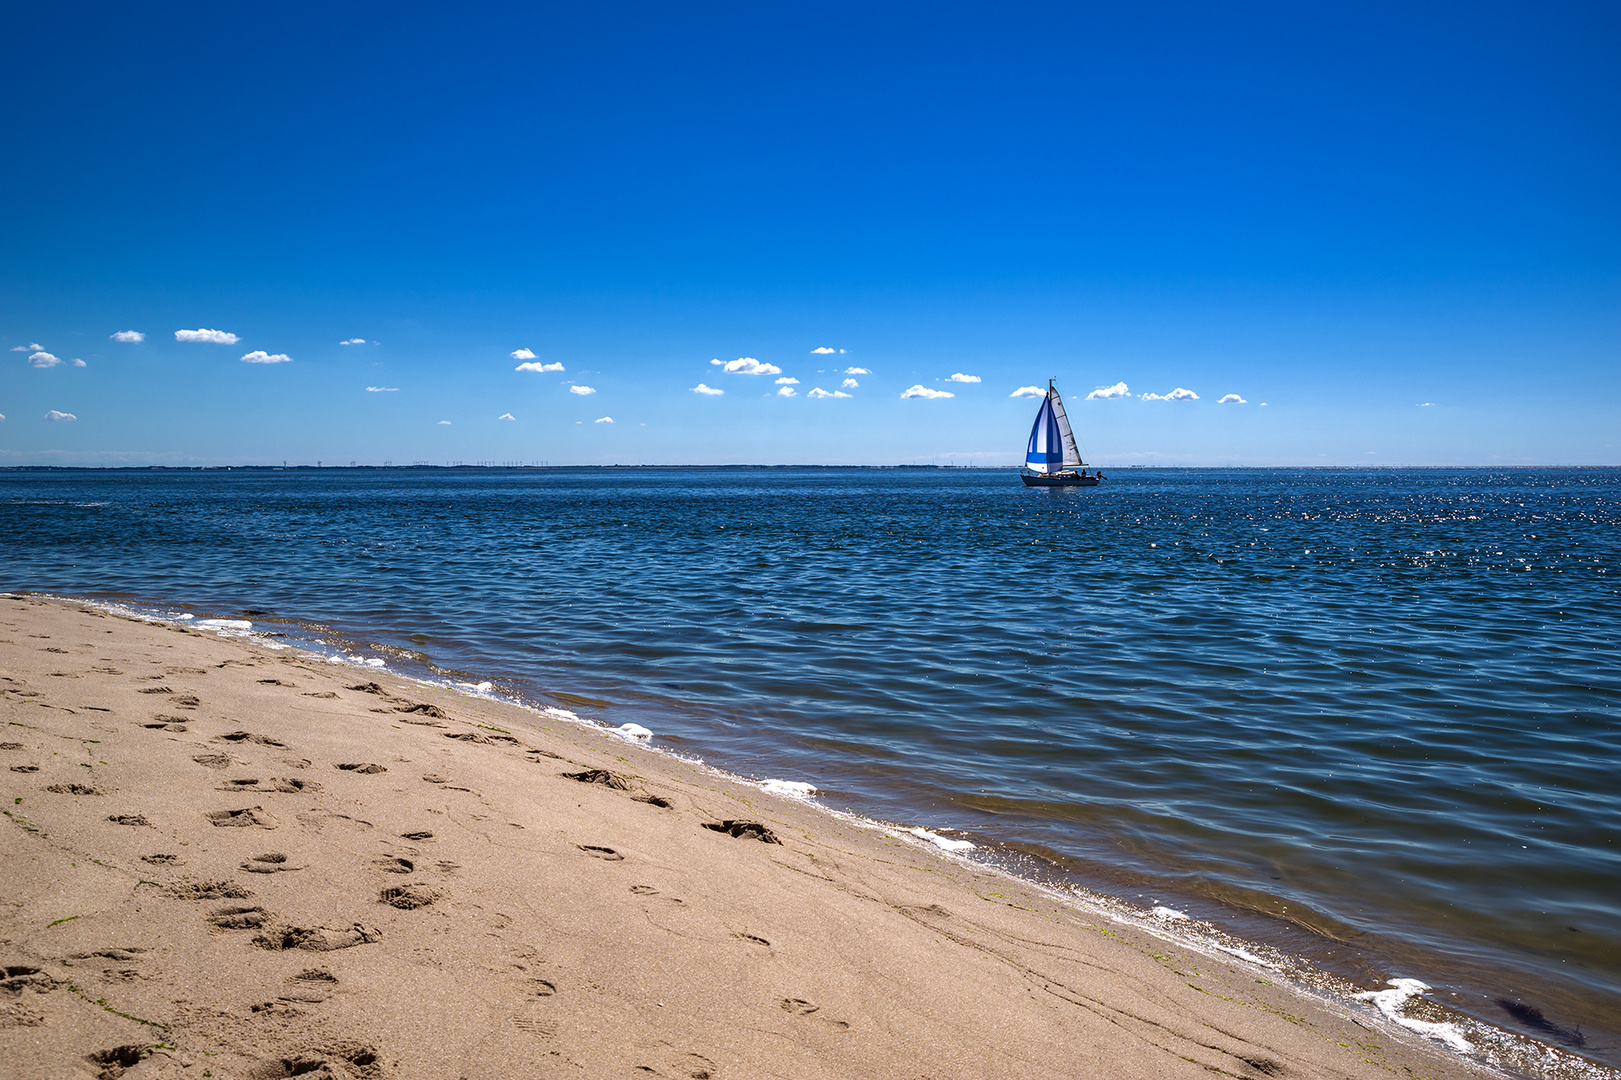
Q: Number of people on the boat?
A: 2